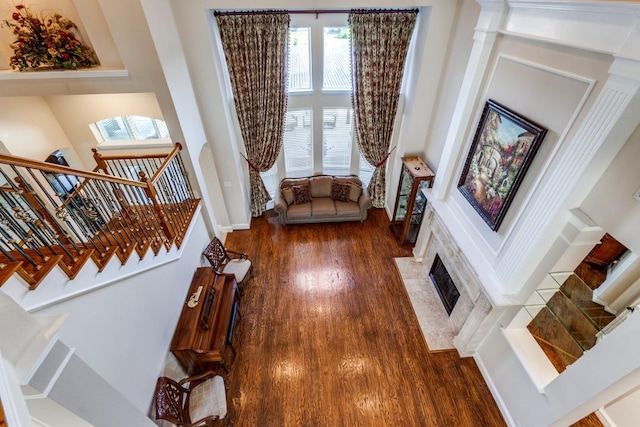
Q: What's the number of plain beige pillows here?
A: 2